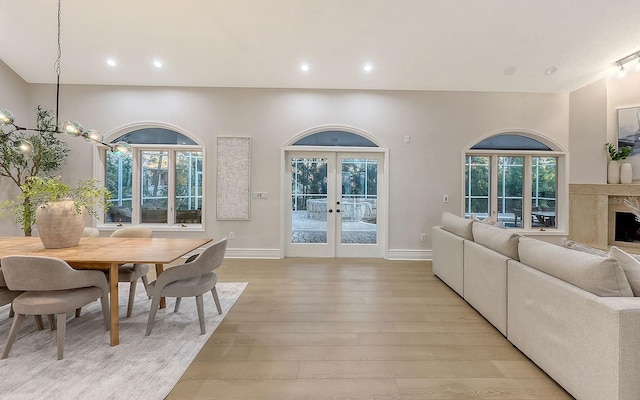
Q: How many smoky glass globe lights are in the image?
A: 5